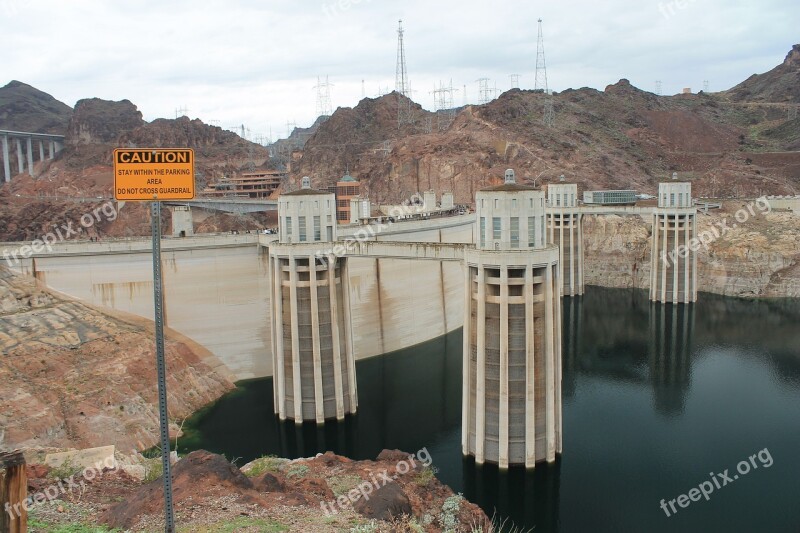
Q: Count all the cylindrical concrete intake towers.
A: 4